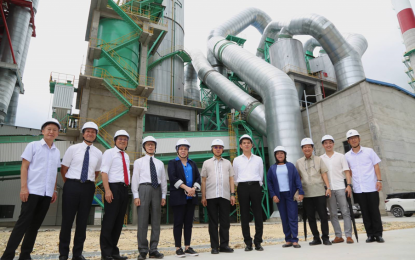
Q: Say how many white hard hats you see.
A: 11